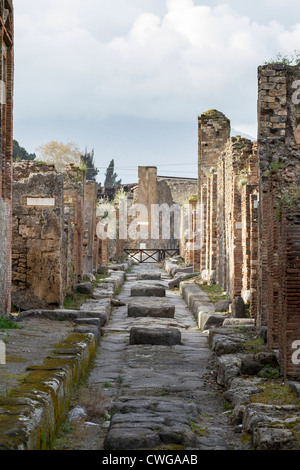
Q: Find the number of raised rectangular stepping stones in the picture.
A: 4